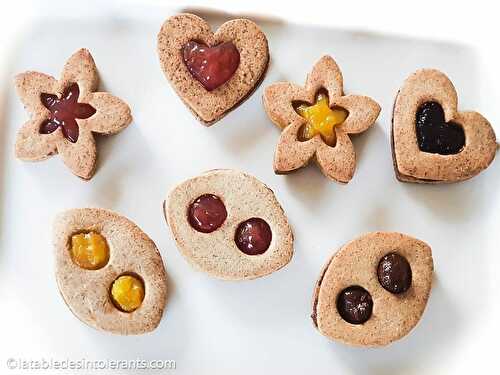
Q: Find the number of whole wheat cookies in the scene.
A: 7